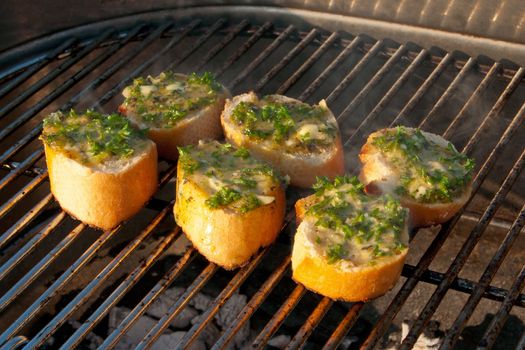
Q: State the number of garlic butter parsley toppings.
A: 6